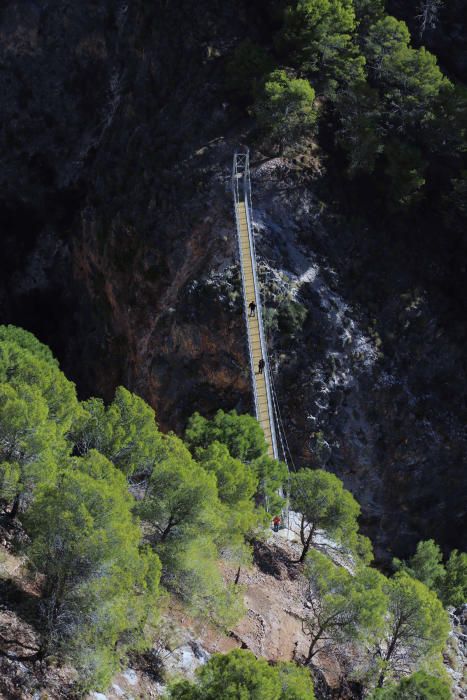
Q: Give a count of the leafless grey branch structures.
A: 1